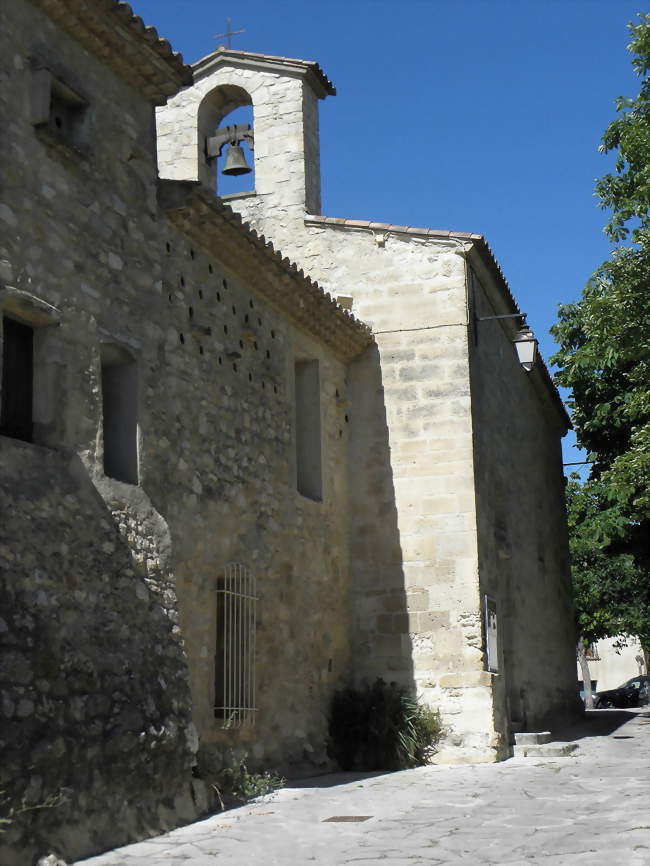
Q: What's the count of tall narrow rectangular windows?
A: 4